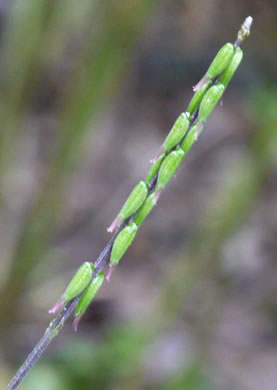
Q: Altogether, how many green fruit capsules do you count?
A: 13